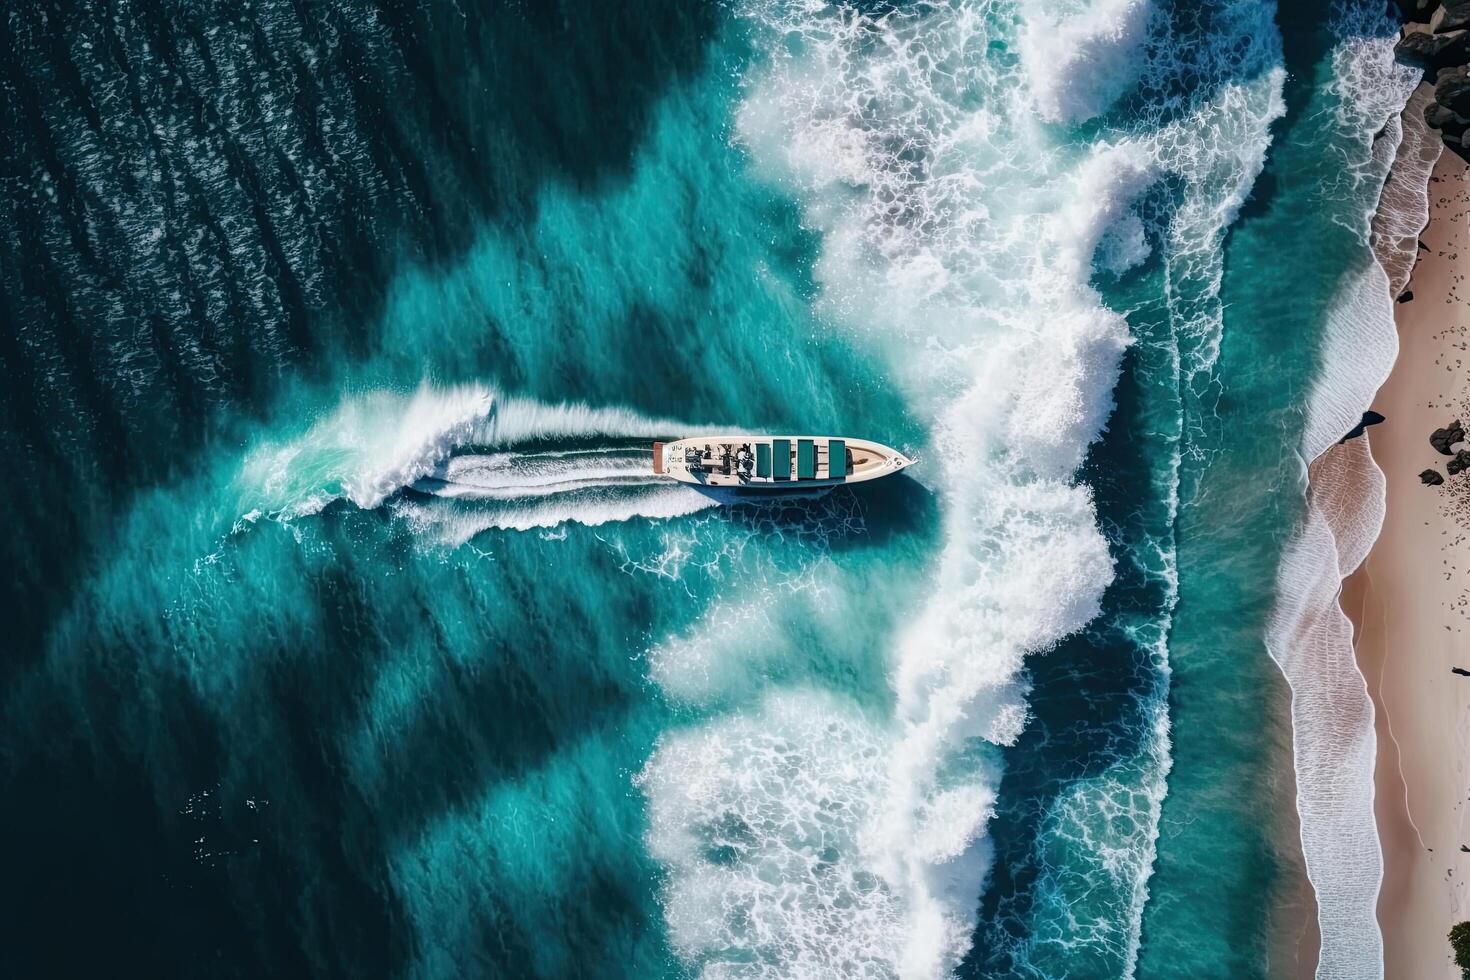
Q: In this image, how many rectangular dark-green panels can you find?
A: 4